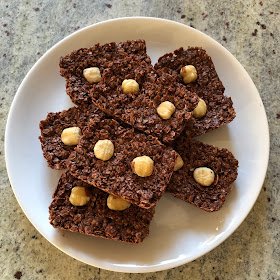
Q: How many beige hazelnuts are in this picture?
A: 12